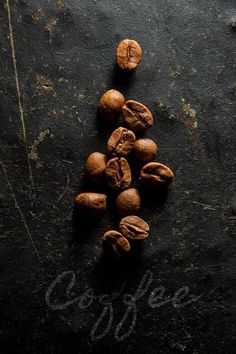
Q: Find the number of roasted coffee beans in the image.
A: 12